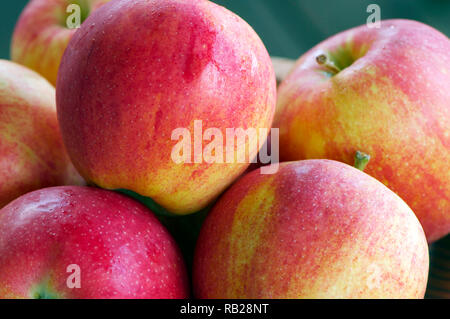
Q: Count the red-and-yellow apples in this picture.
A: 6